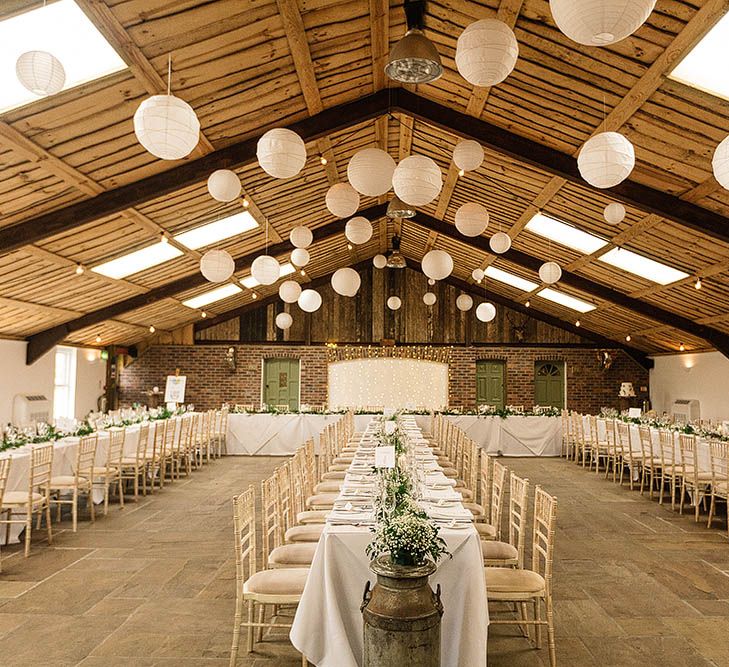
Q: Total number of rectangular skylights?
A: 10